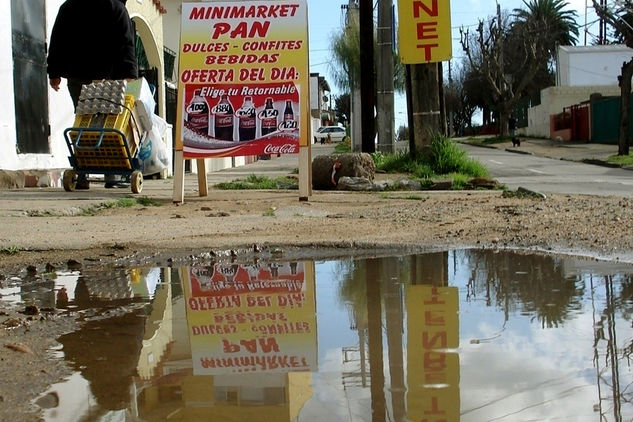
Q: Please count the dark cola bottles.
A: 5